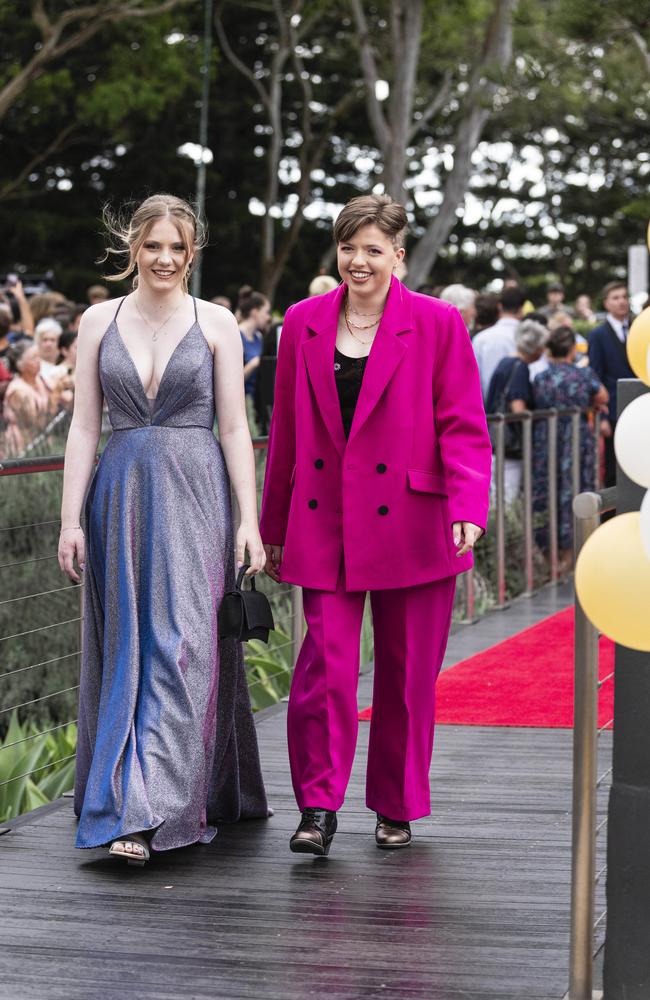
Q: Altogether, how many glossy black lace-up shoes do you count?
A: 2